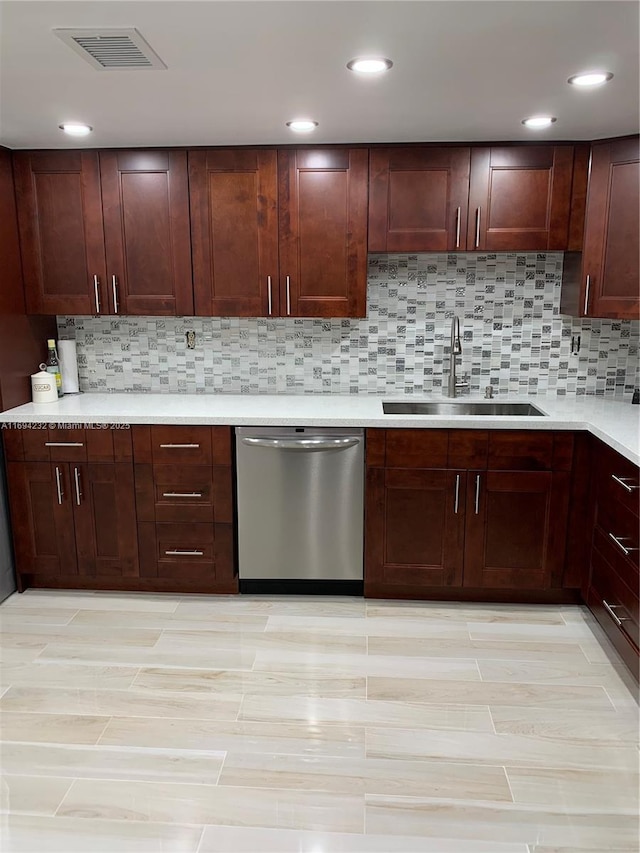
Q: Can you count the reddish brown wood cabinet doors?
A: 11